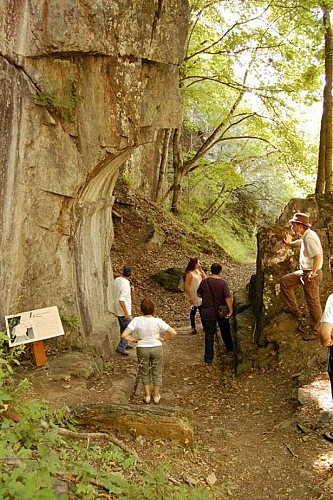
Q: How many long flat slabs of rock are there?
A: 1